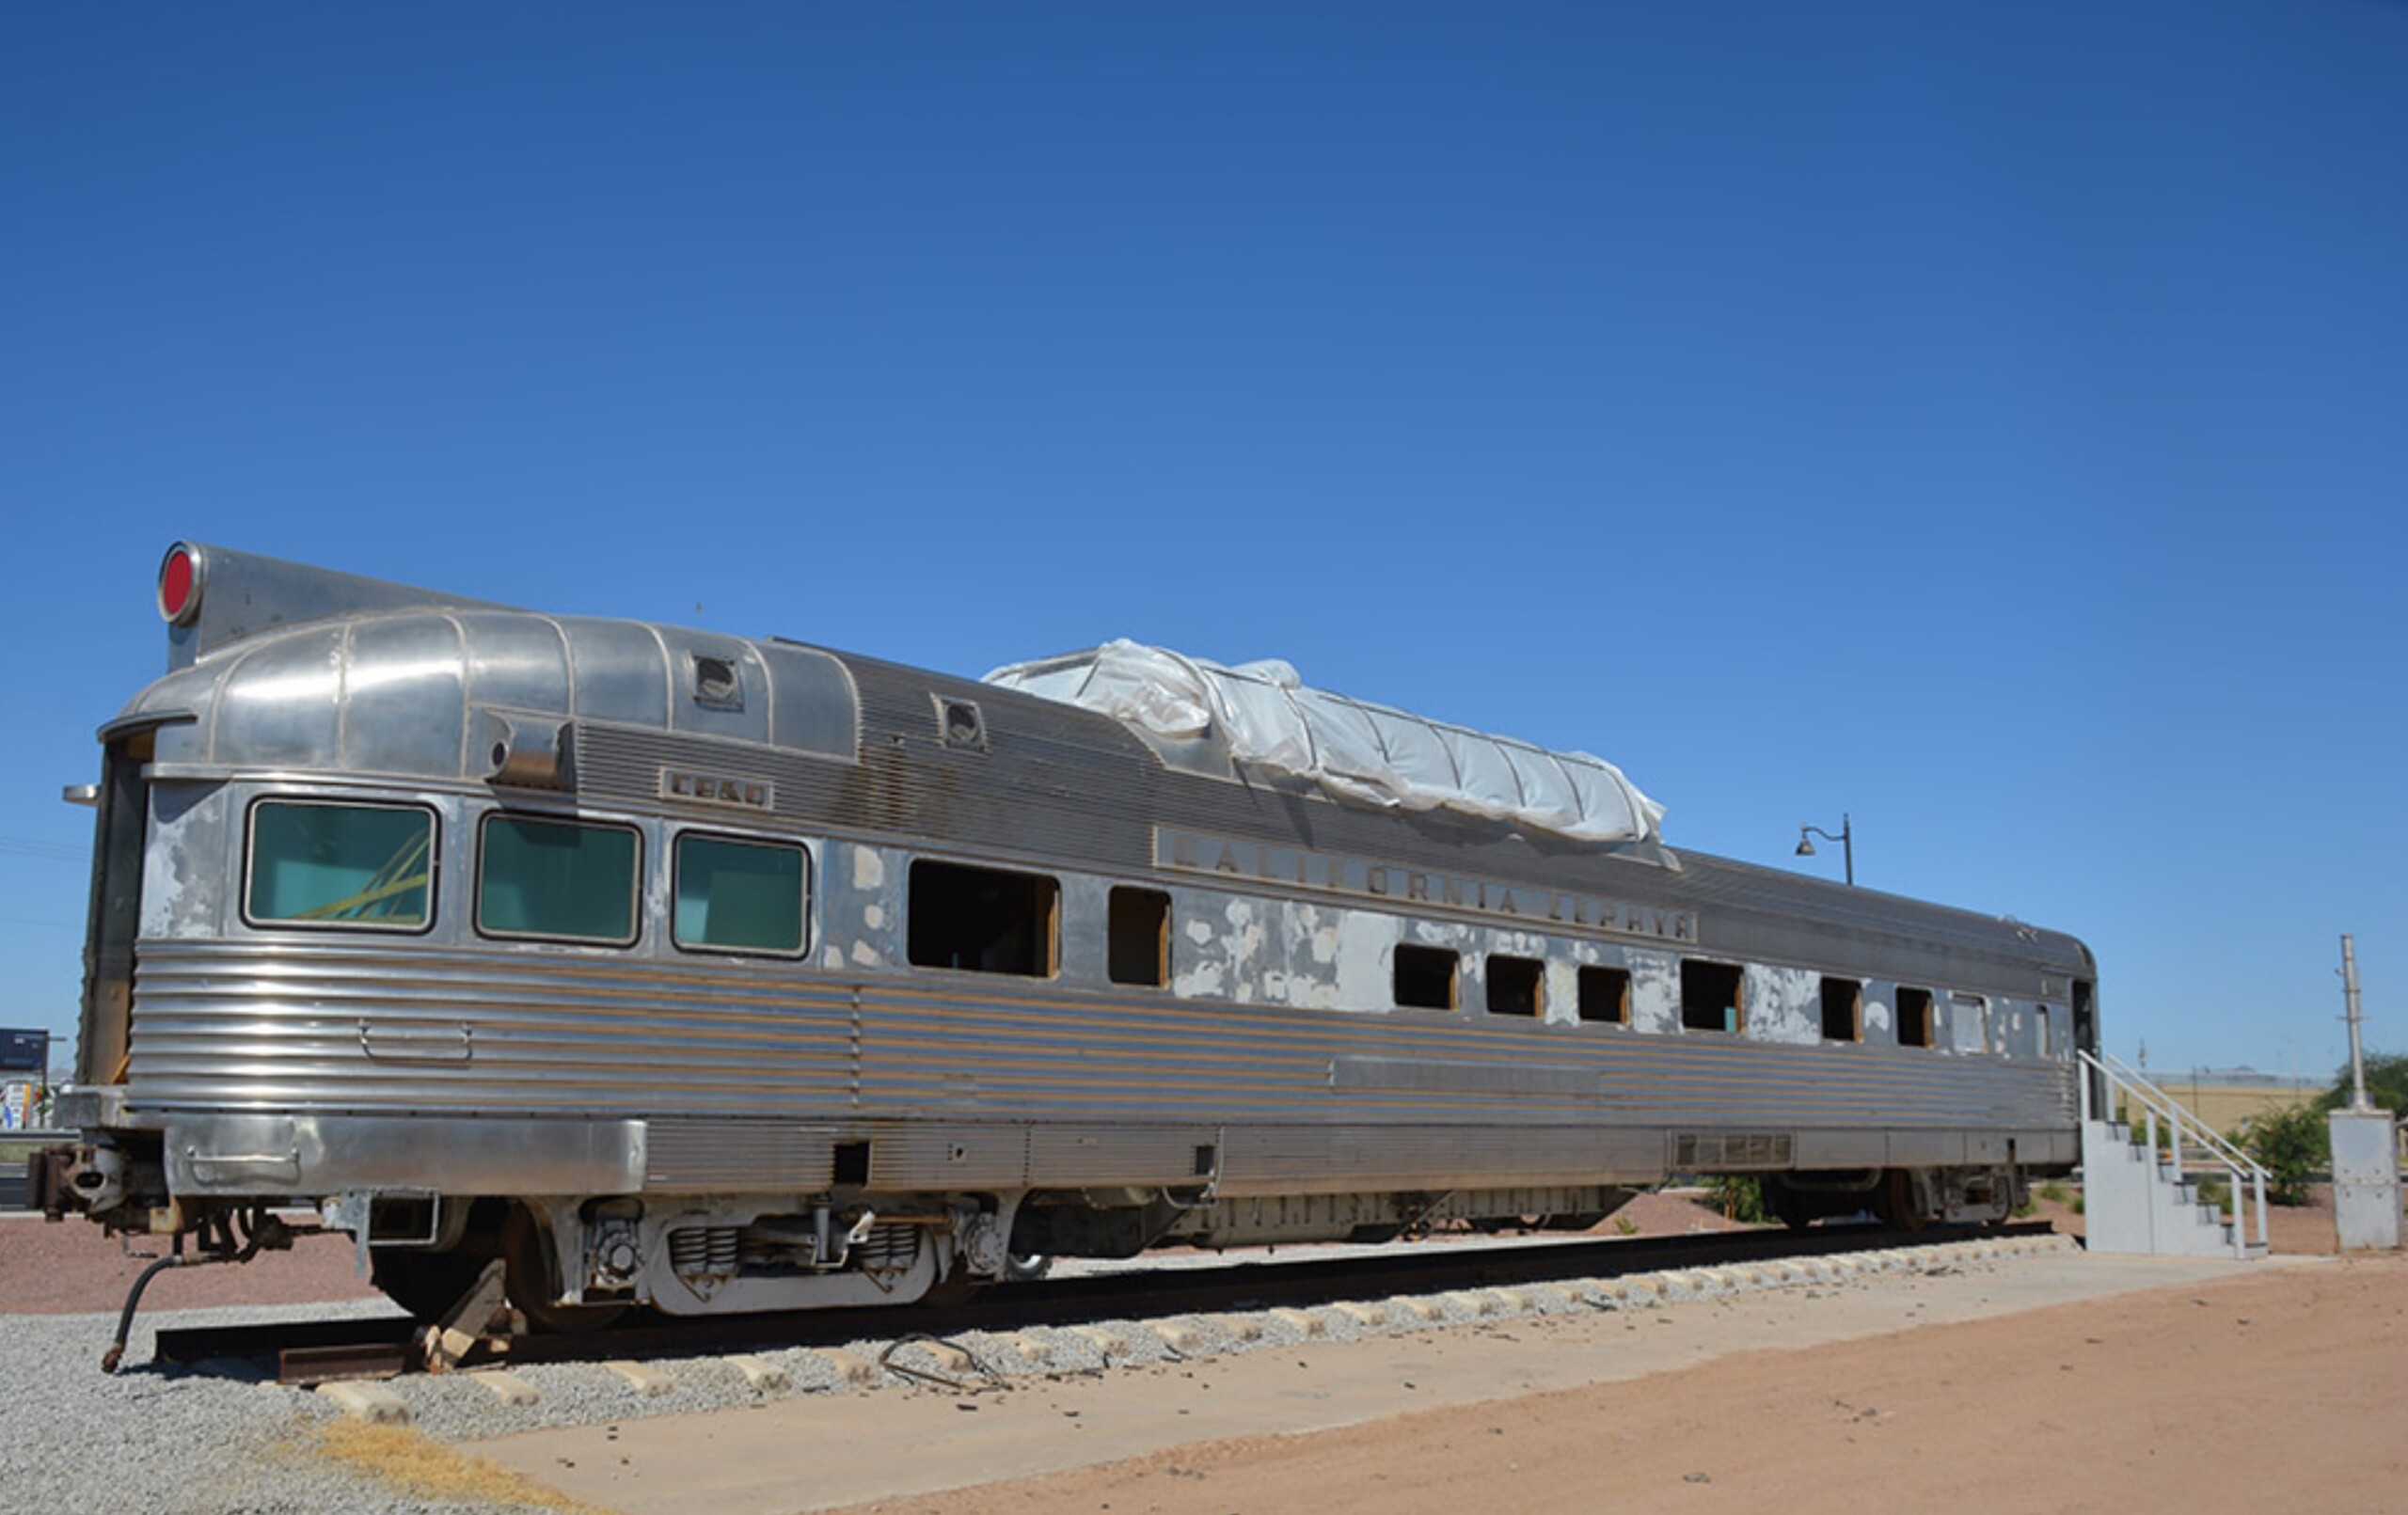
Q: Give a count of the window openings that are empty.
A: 8